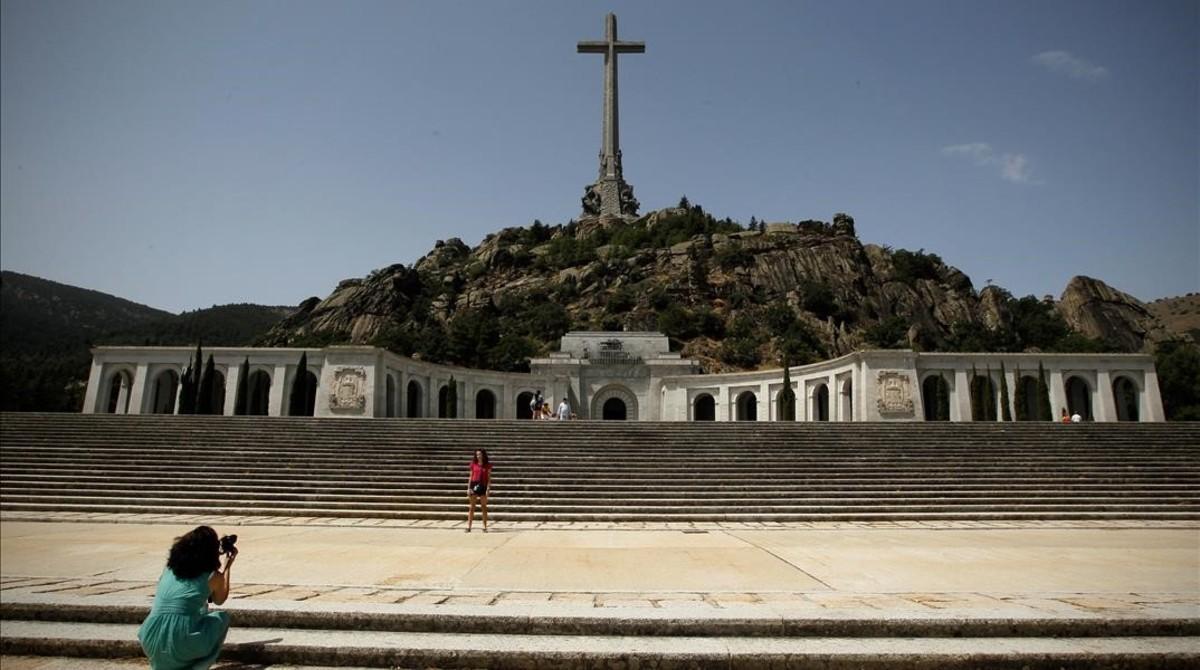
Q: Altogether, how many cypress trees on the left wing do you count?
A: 6